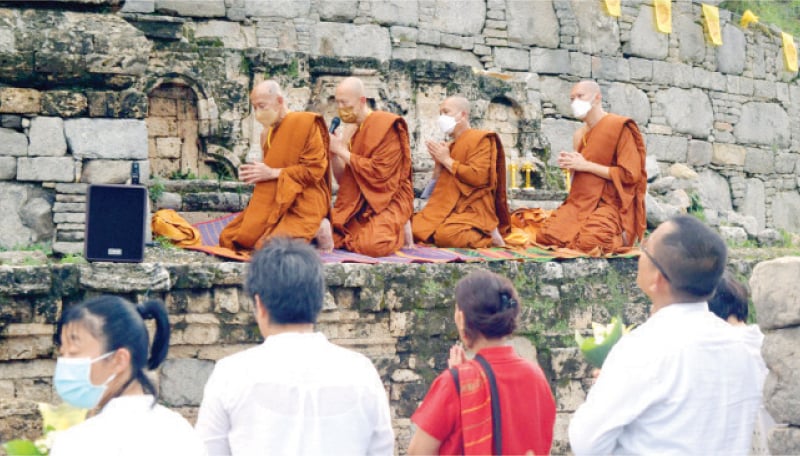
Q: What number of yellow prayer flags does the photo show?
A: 5